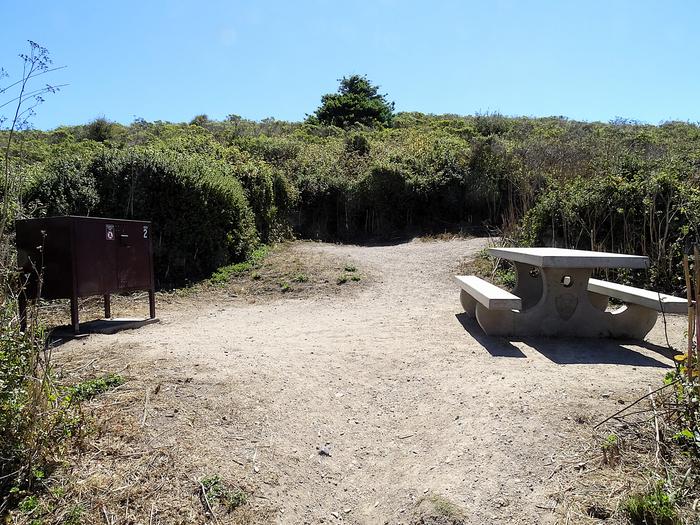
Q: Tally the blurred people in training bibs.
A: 0